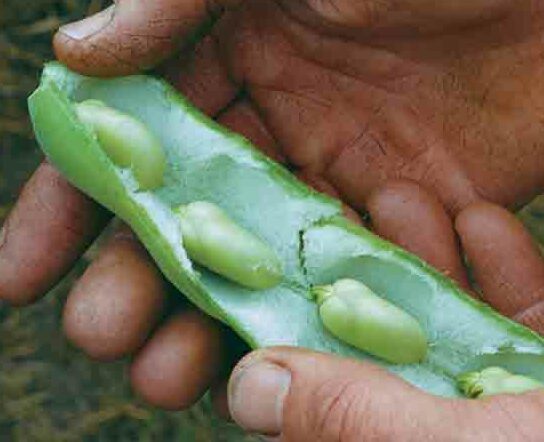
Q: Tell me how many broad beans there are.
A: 4